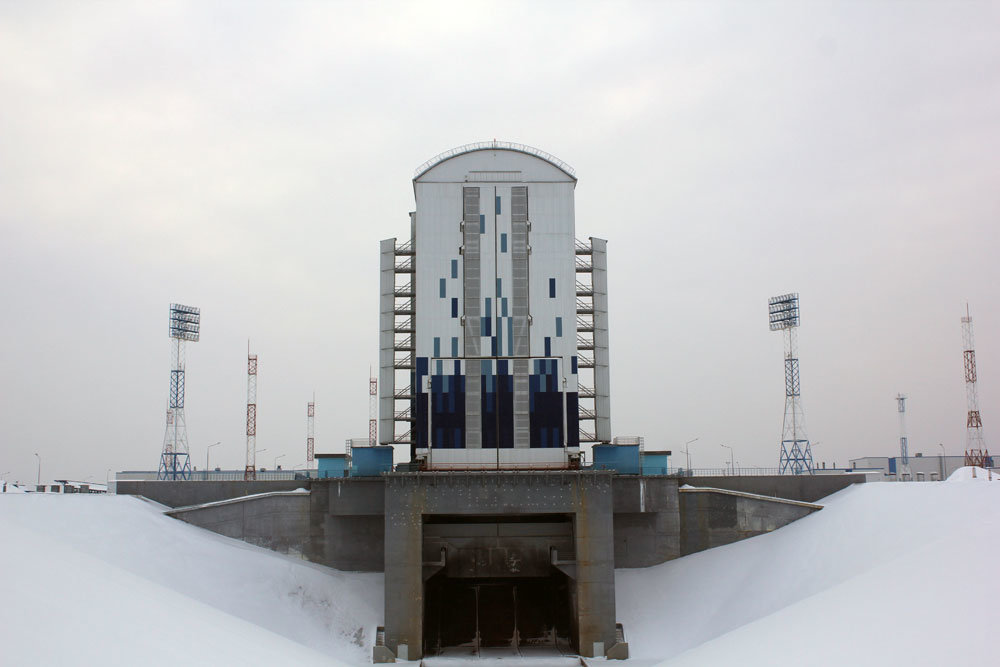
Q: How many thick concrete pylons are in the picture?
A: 2